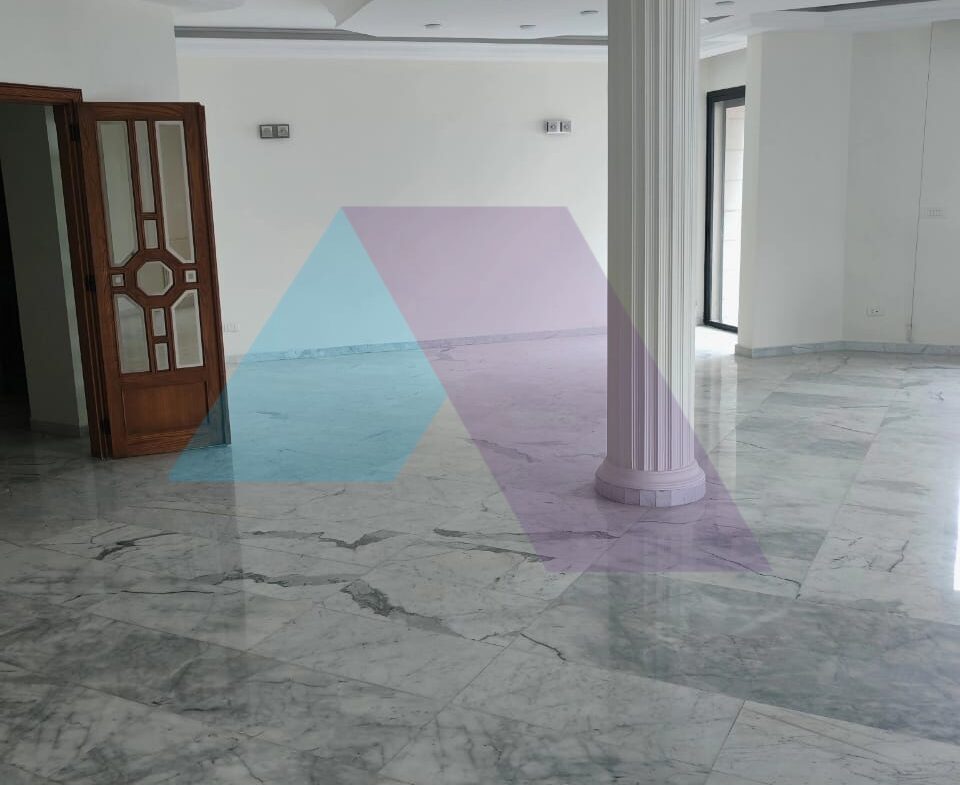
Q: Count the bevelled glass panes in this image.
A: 11